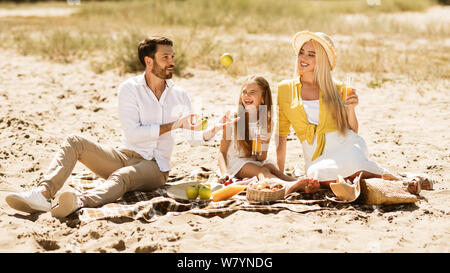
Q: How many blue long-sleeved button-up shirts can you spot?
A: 0